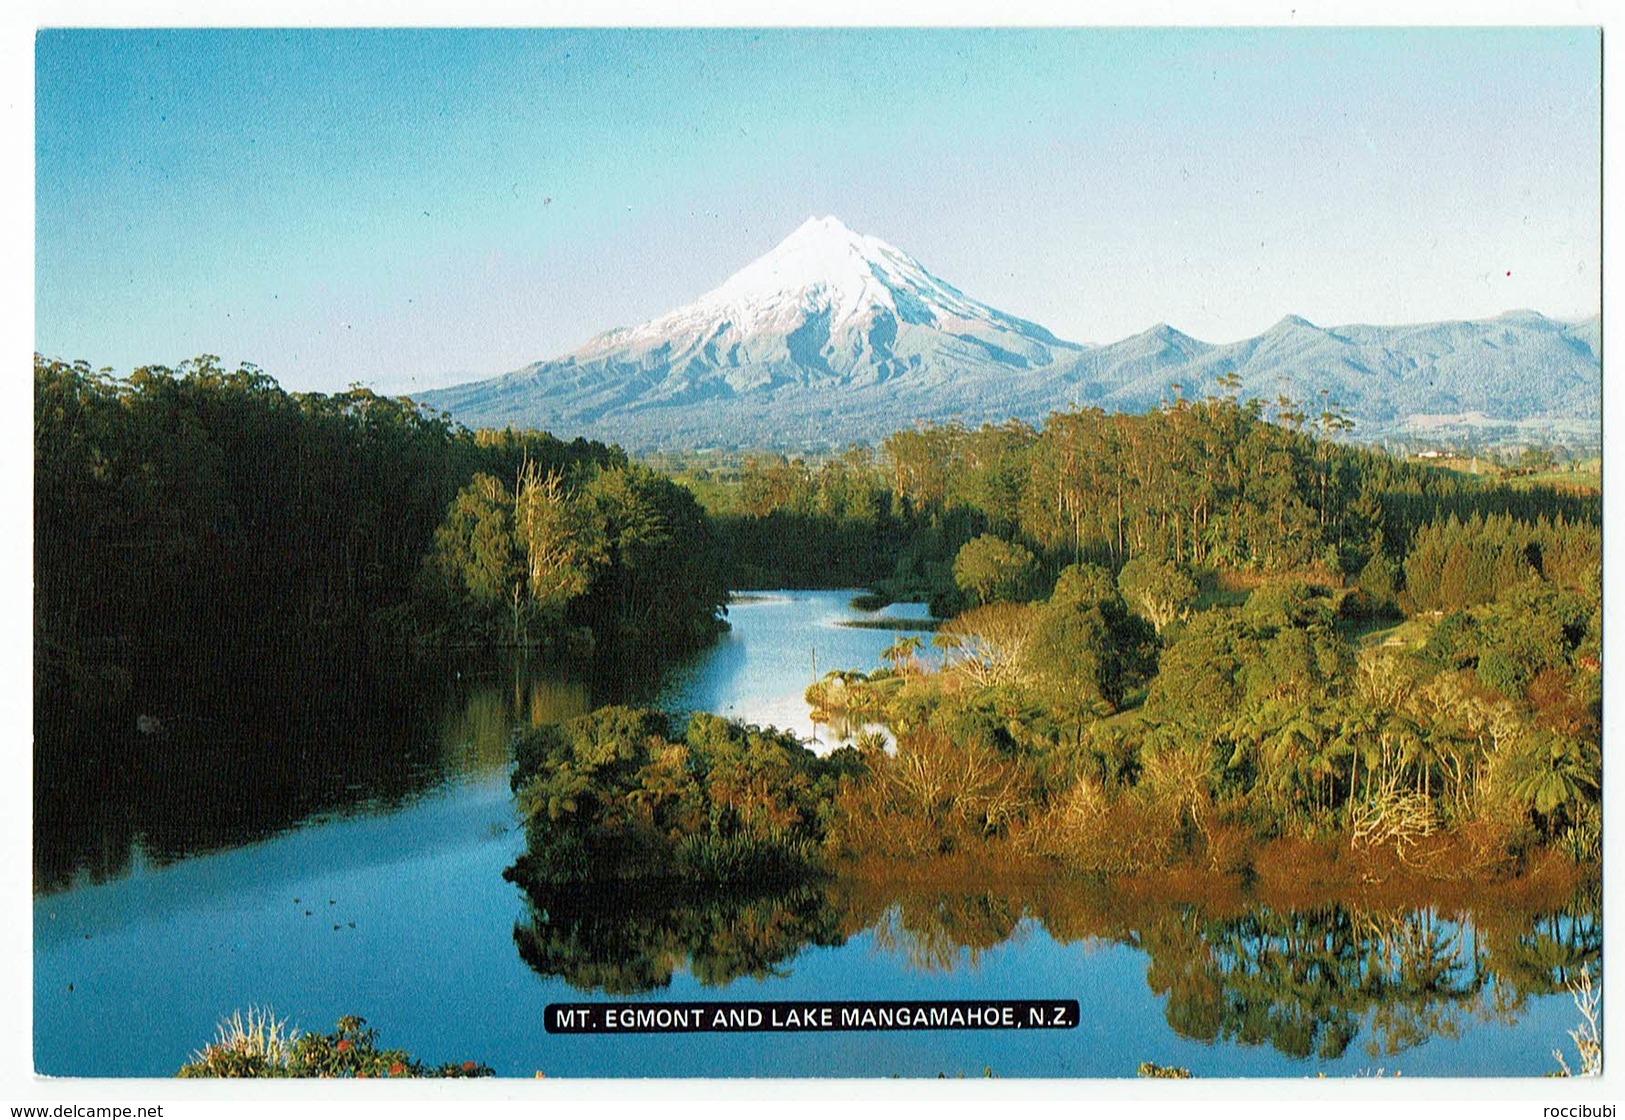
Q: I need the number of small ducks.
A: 5